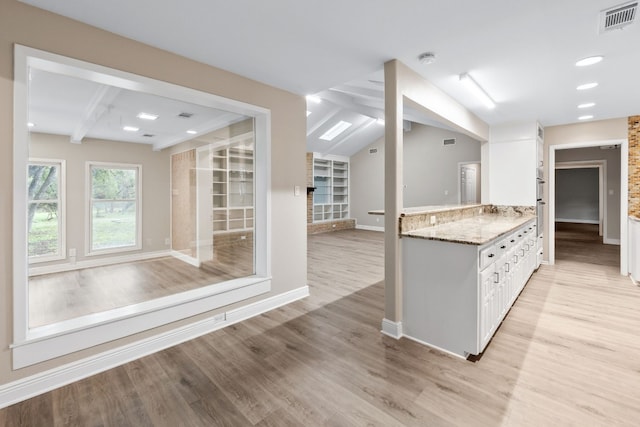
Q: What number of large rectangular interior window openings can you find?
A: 1